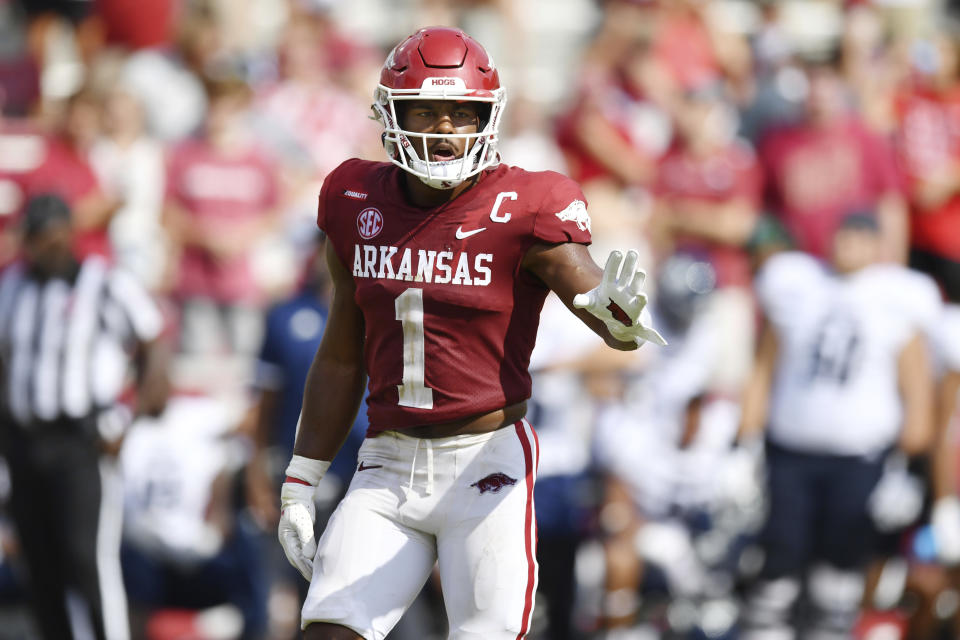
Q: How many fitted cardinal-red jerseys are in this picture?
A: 1